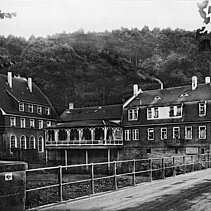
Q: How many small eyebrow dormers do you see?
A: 2